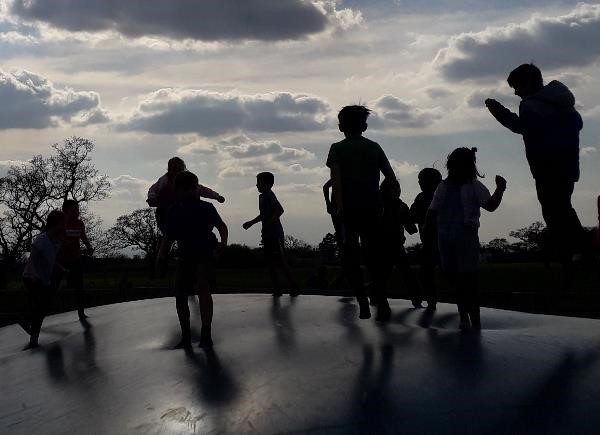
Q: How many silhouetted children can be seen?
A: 11